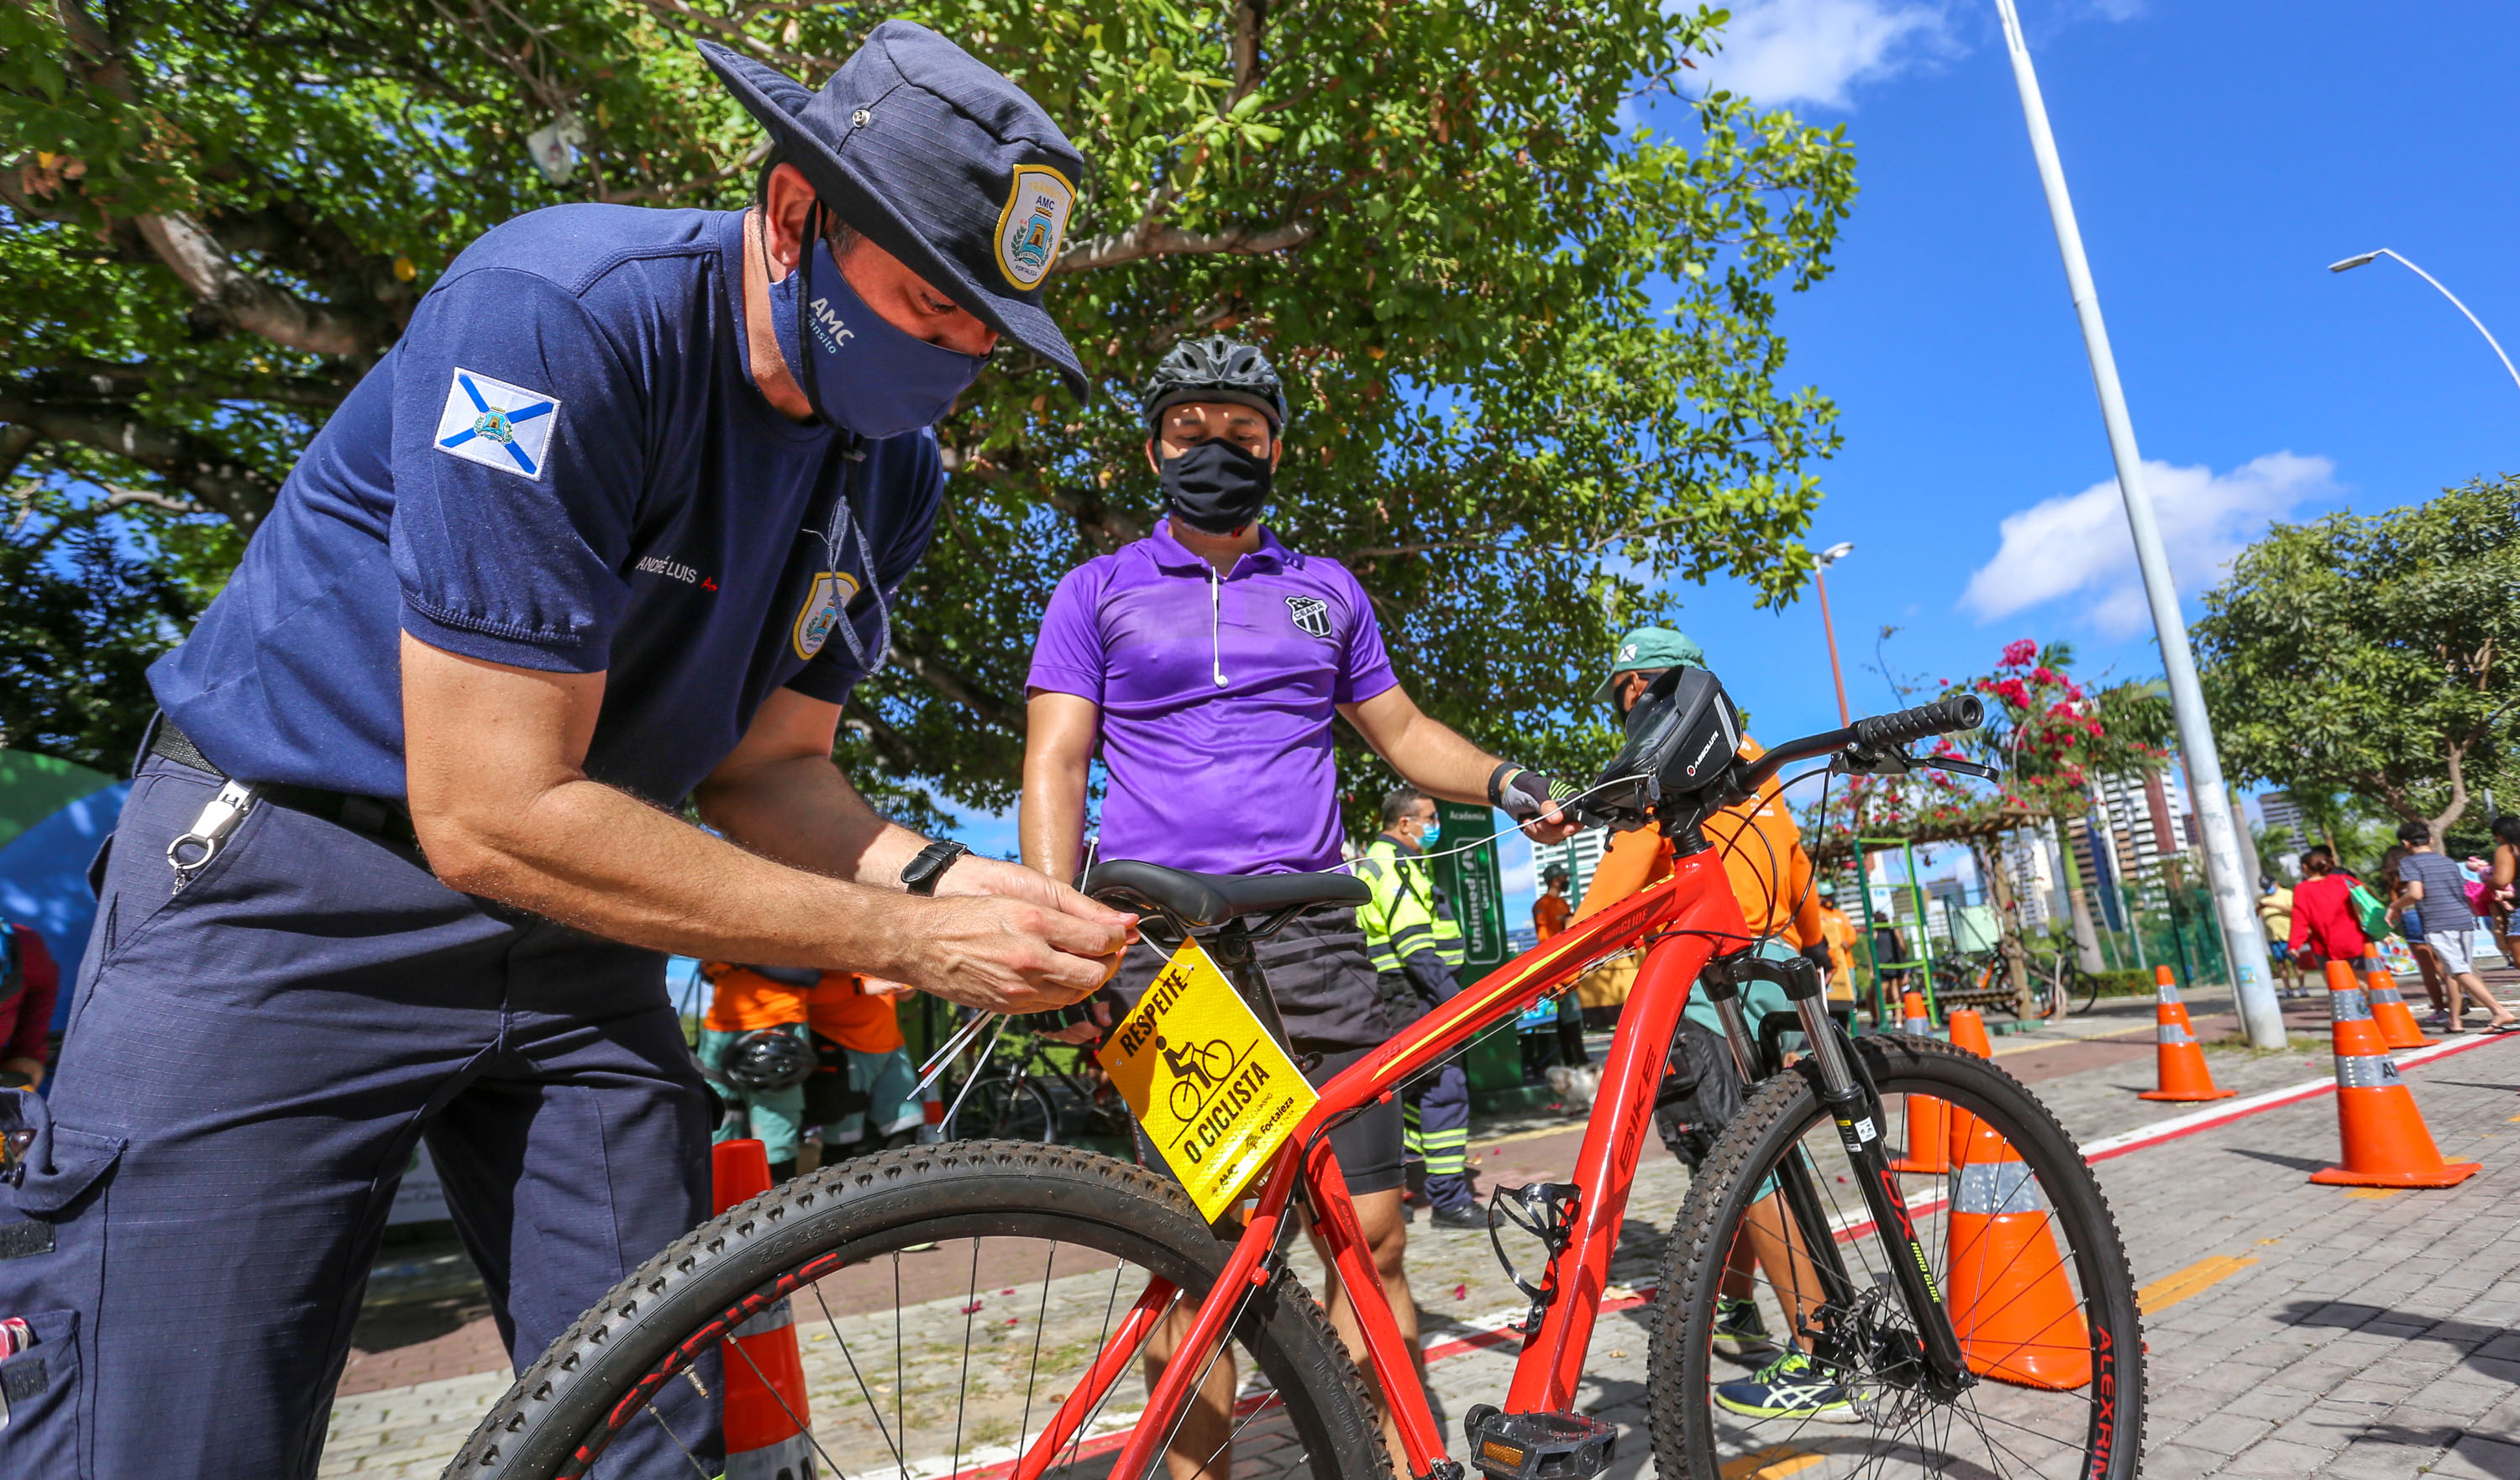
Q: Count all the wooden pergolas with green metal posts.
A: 1